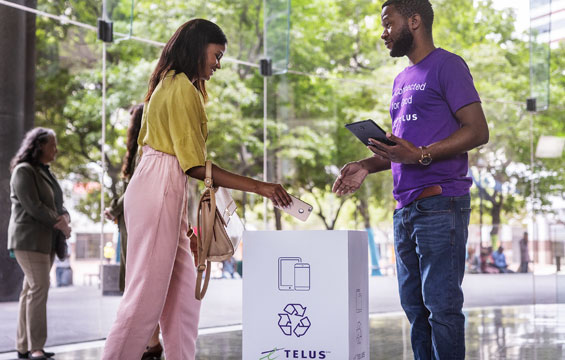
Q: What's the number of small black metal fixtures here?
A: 3